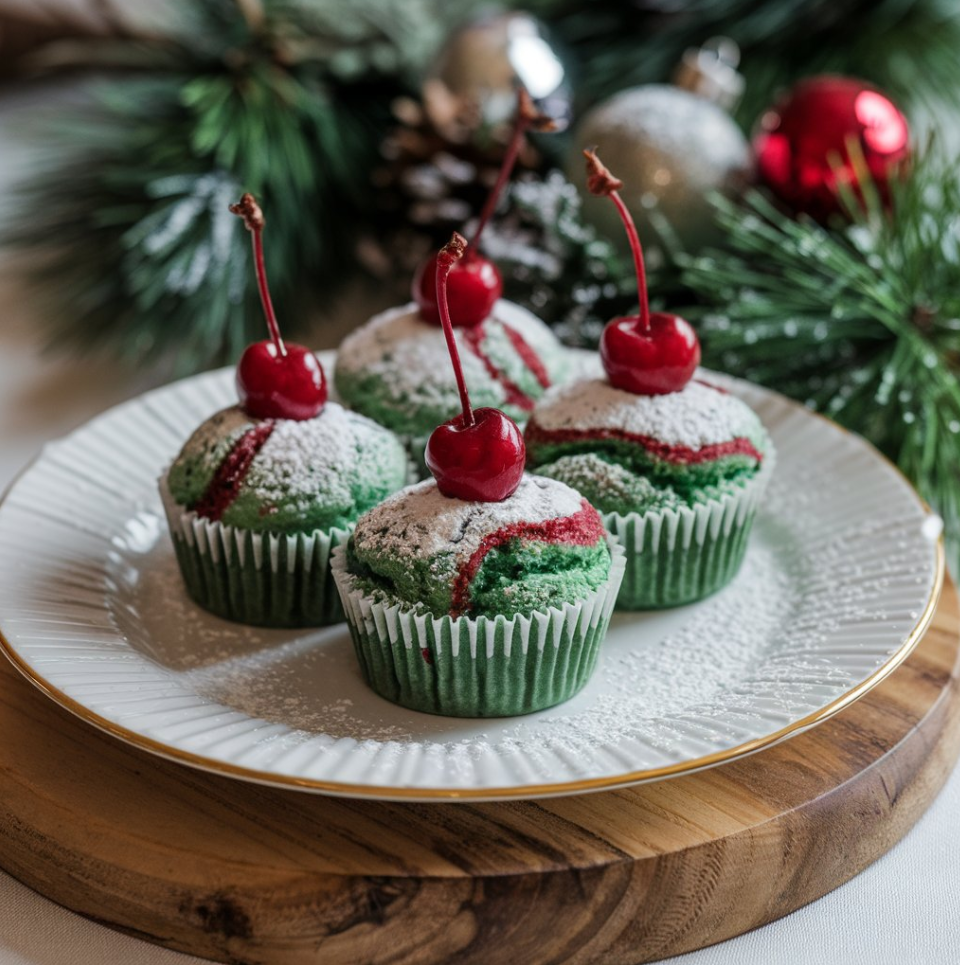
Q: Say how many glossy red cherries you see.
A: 4